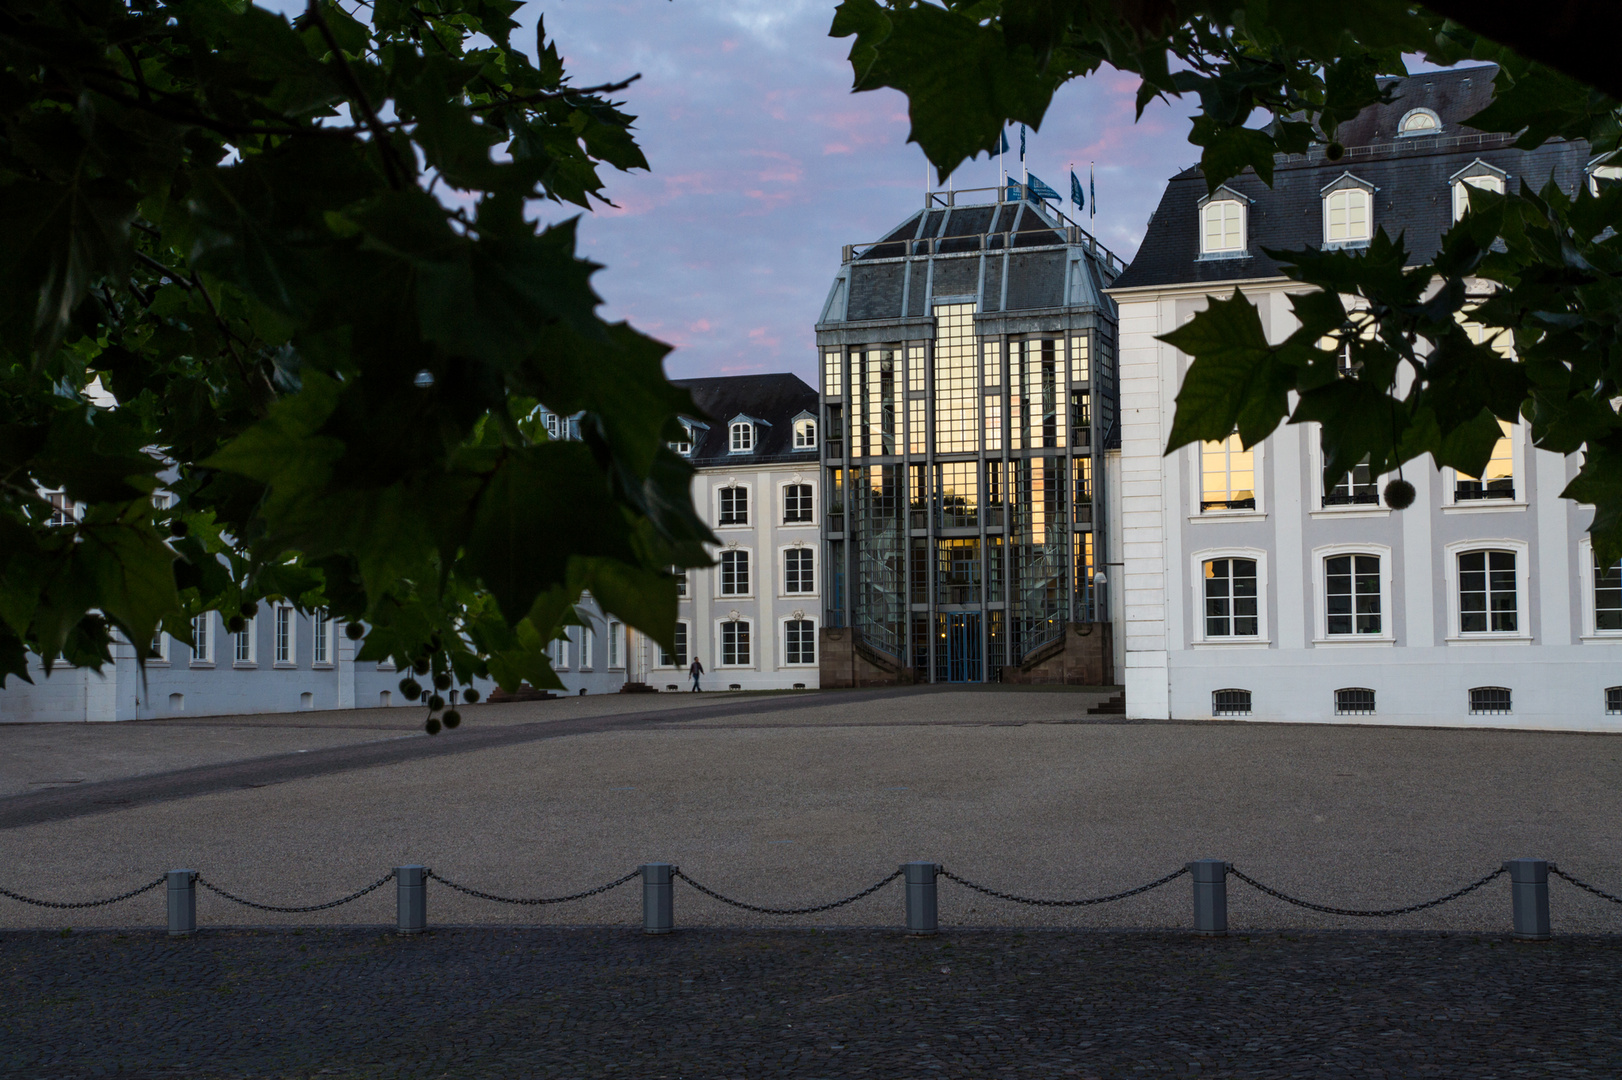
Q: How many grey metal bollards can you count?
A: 6